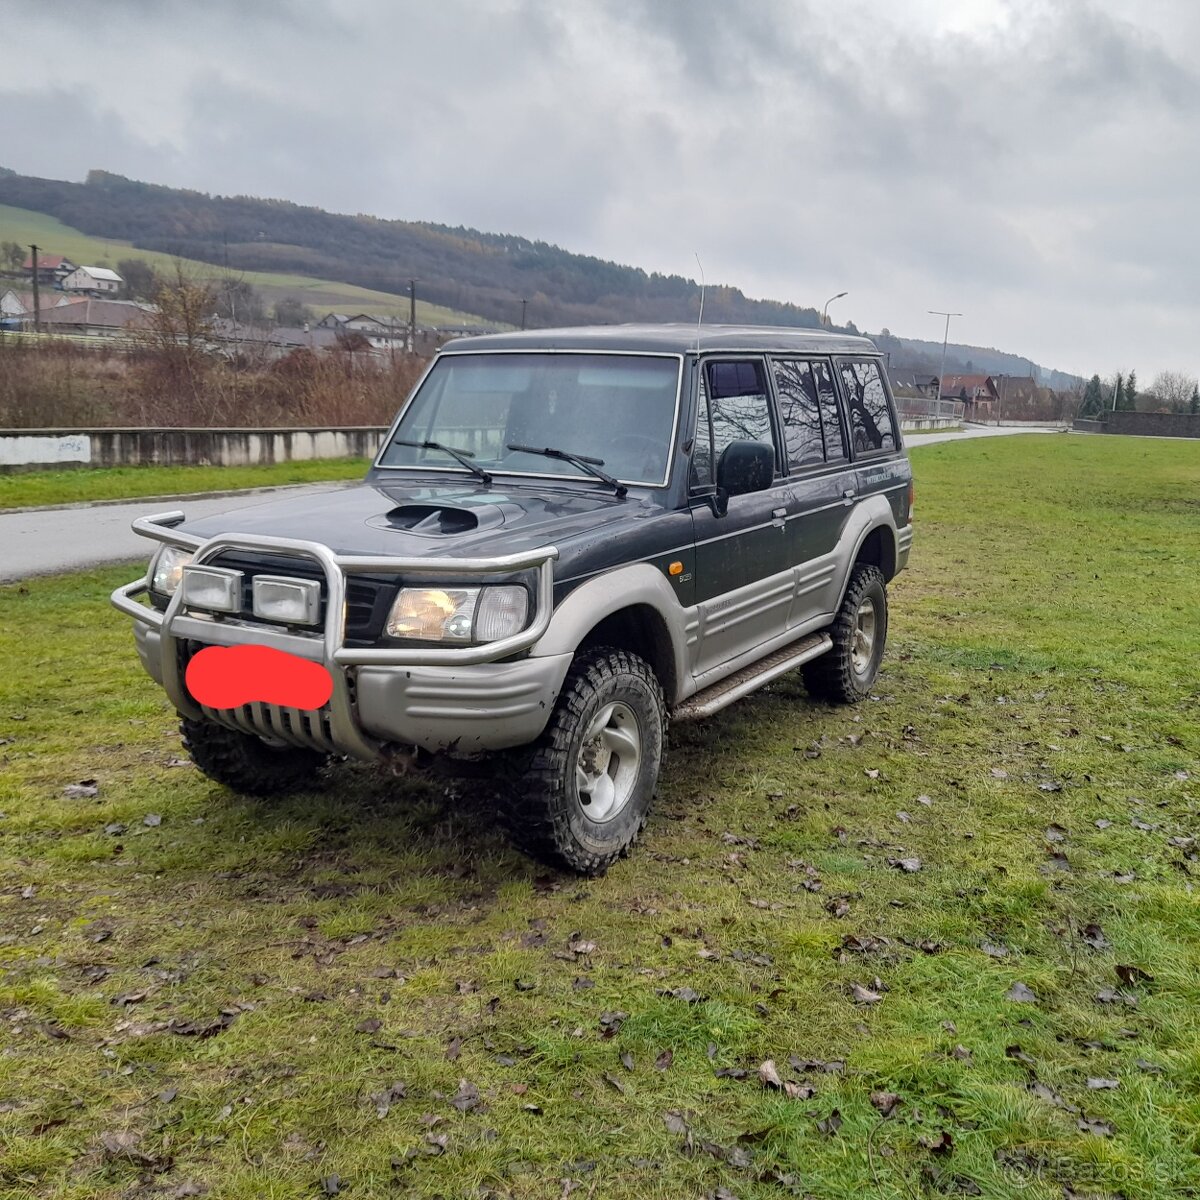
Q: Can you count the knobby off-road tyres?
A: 3